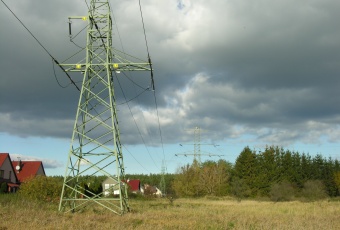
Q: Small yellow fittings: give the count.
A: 3